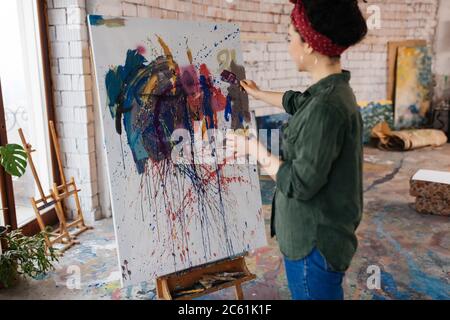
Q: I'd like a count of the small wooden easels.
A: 2